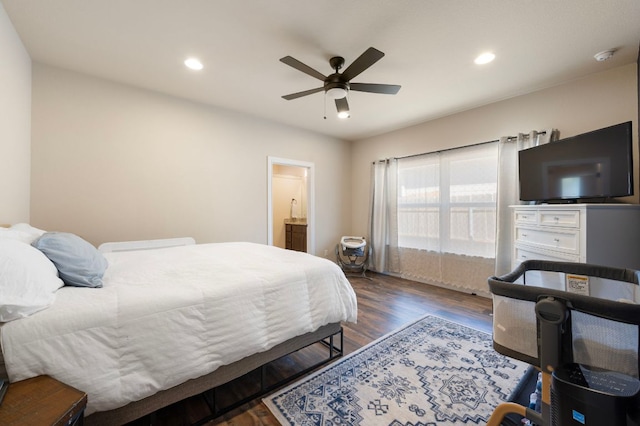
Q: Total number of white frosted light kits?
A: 1